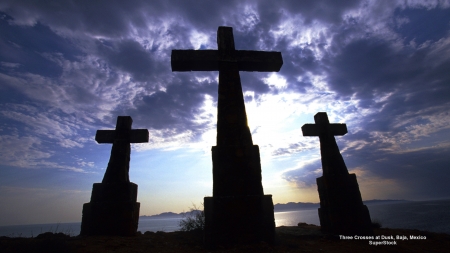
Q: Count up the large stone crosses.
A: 3